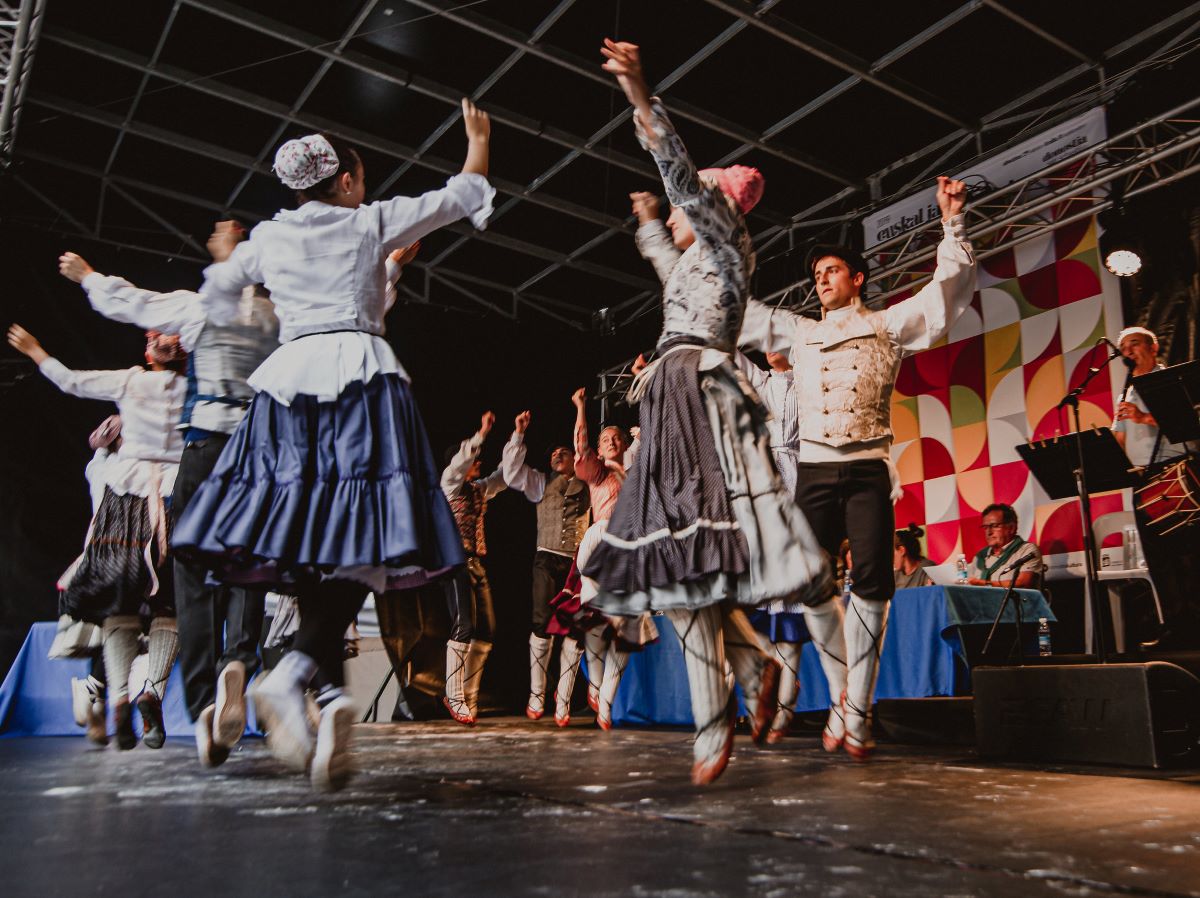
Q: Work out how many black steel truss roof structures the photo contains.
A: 1